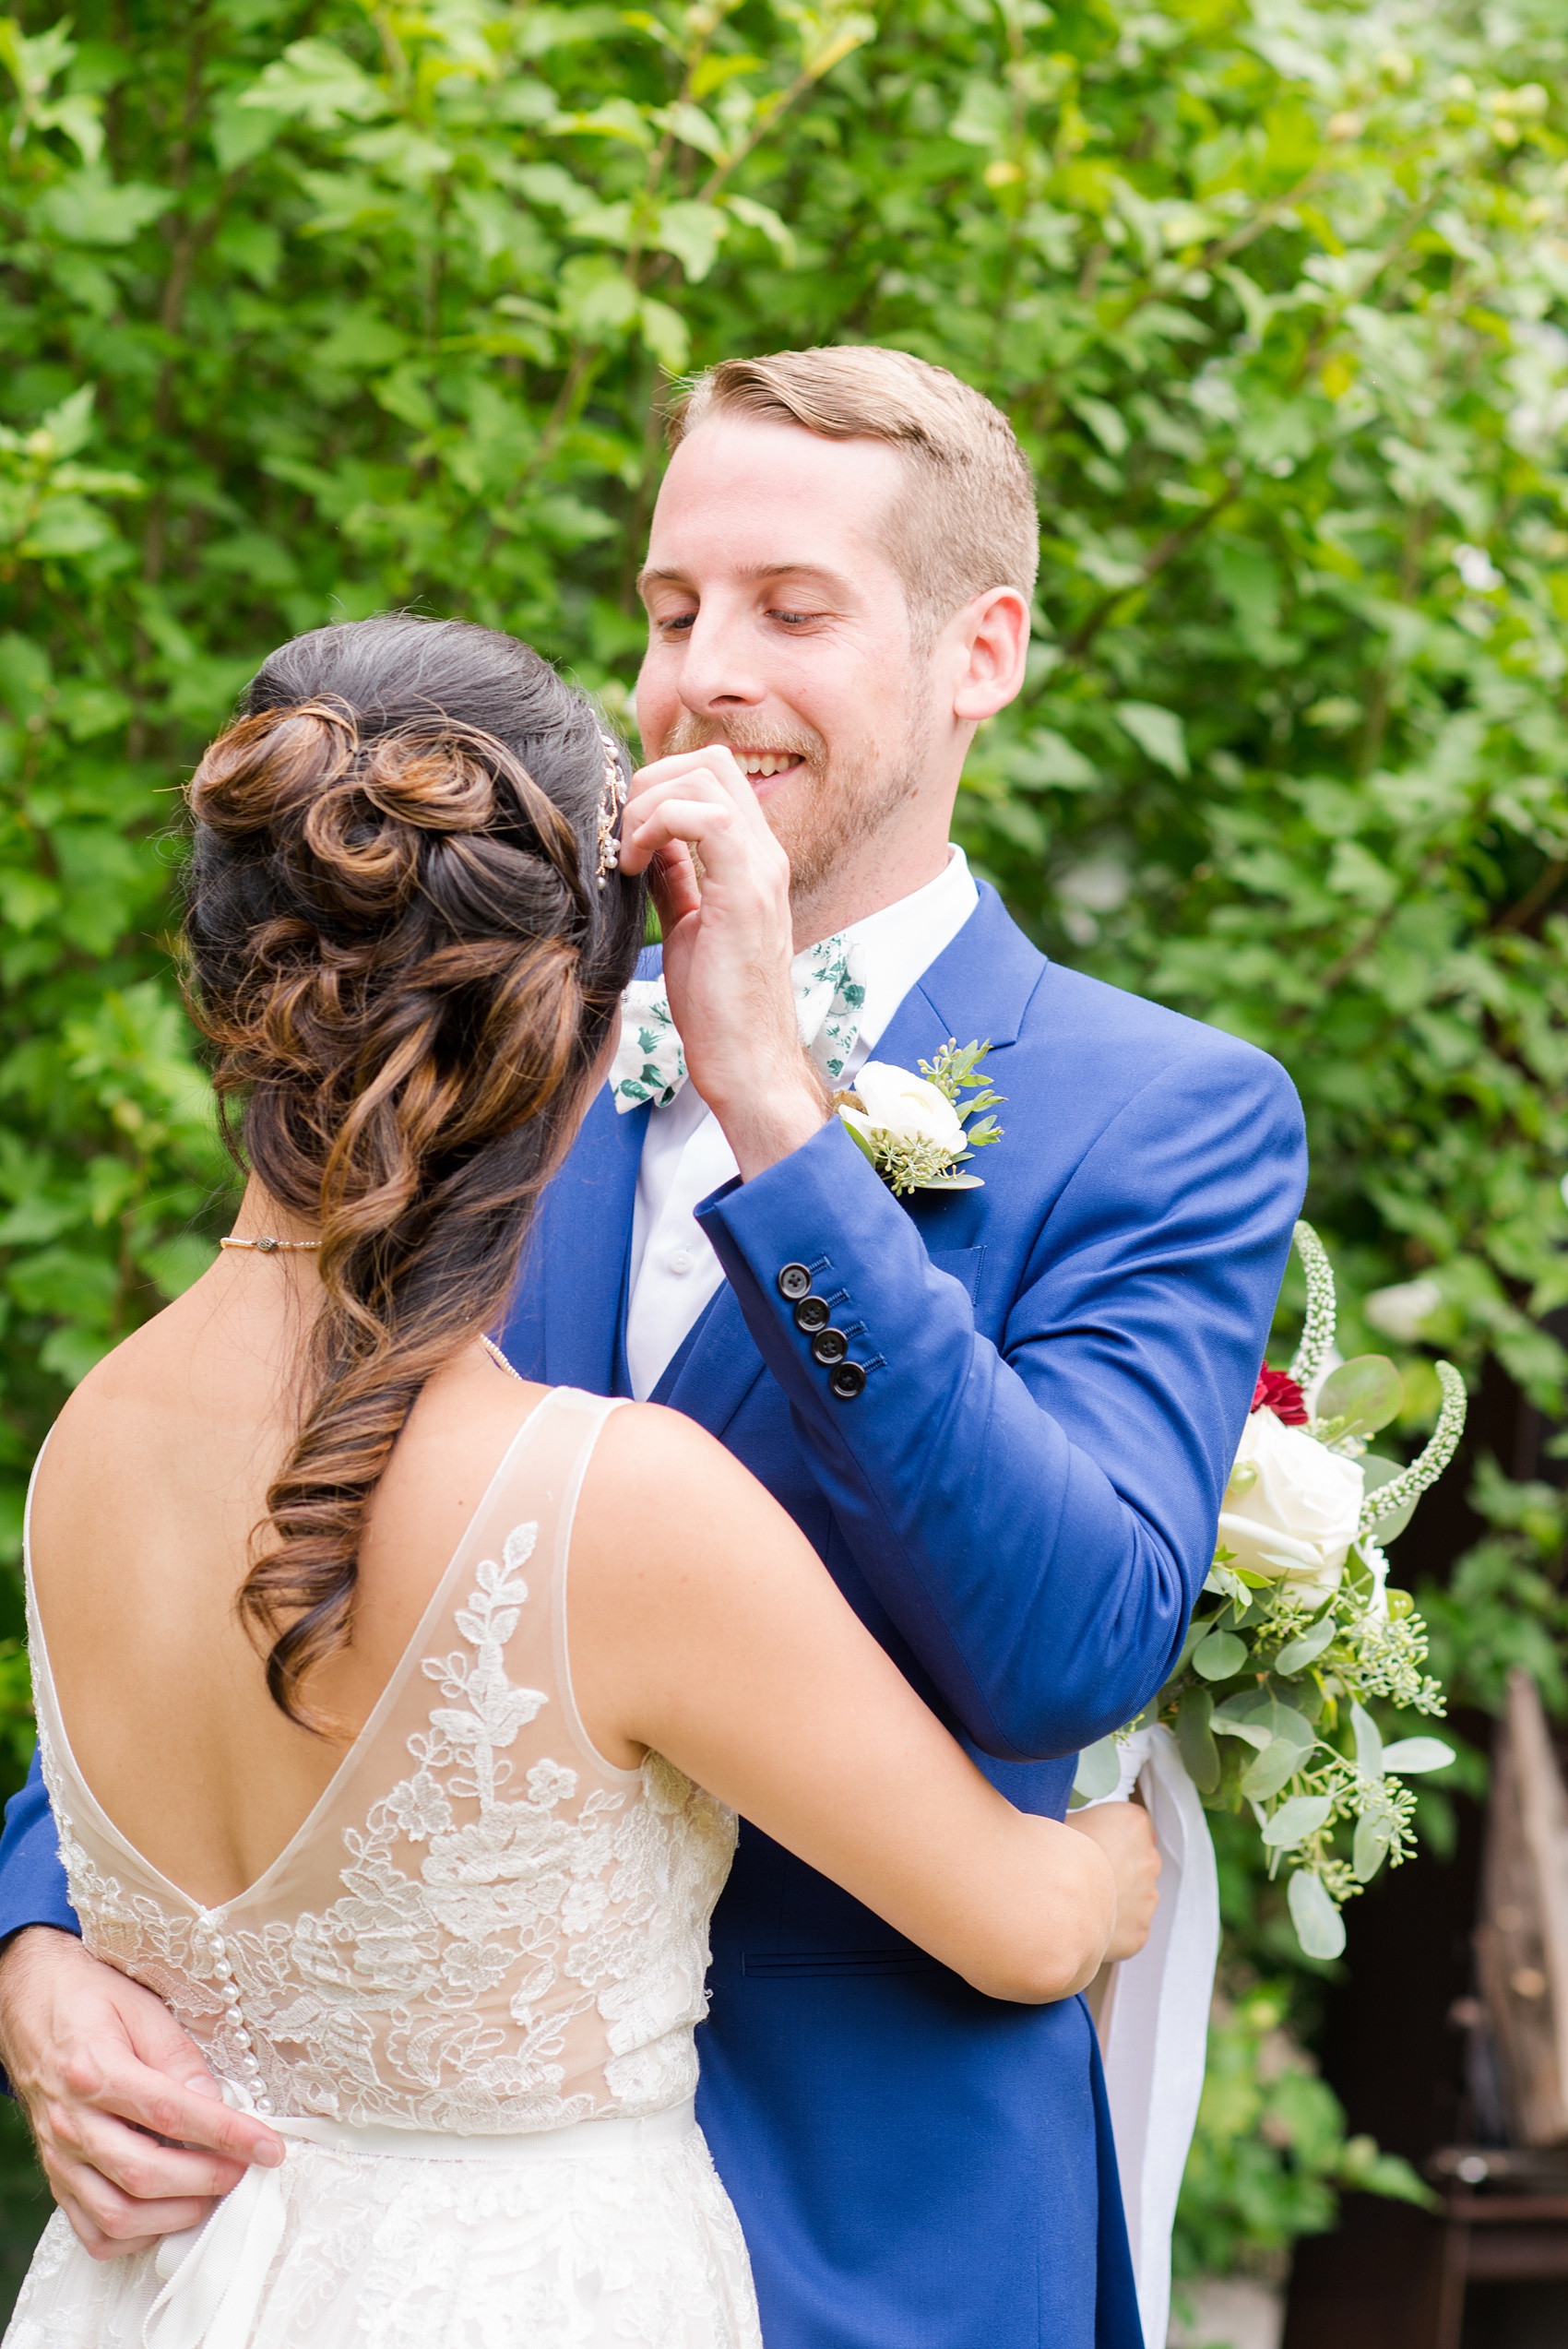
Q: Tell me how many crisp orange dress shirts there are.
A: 0